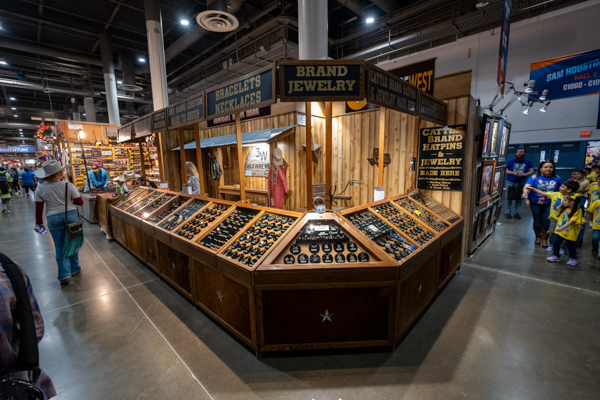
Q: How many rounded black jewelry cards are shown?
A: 12